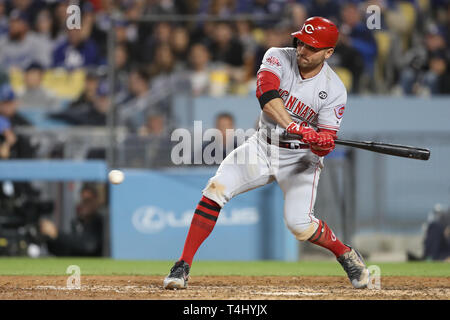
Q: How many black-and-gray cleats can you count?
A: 2